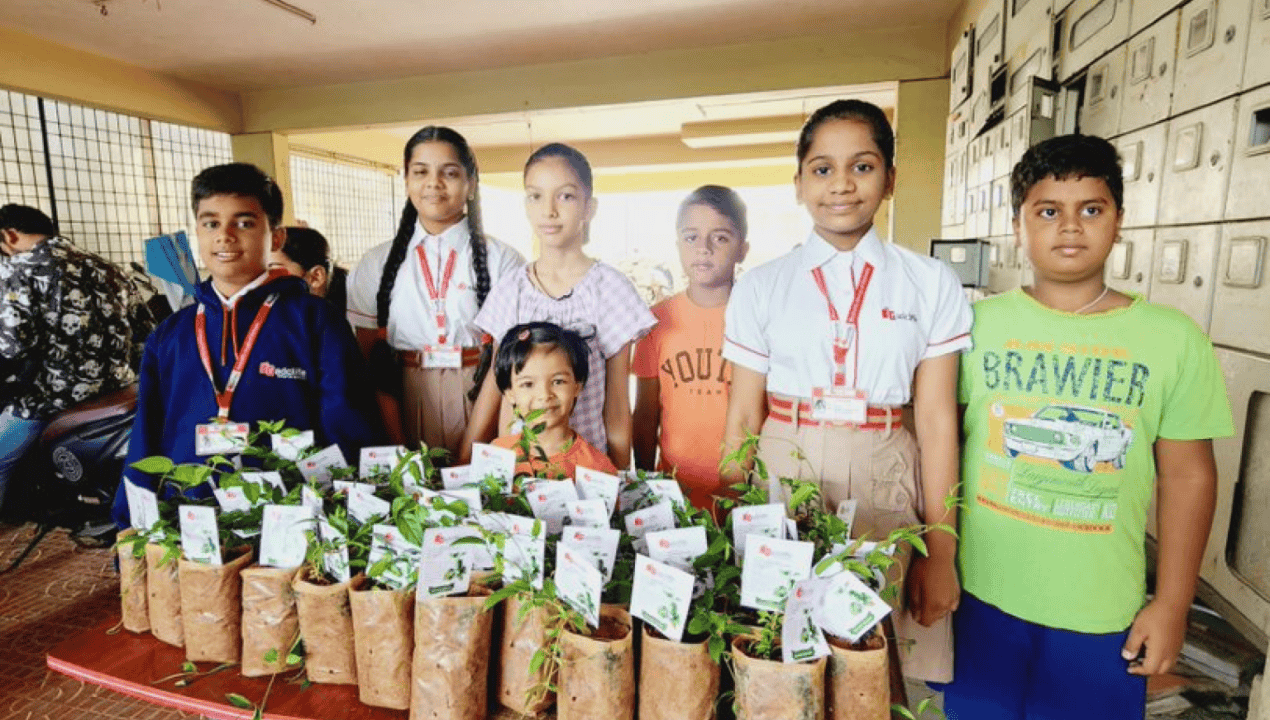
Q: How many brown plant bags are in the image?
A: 12